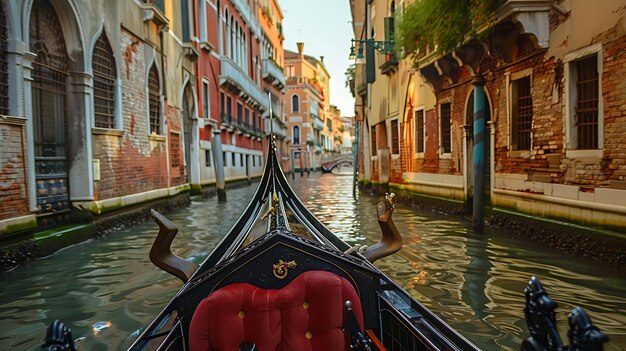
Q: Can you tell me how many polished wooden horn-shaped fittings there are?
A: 2